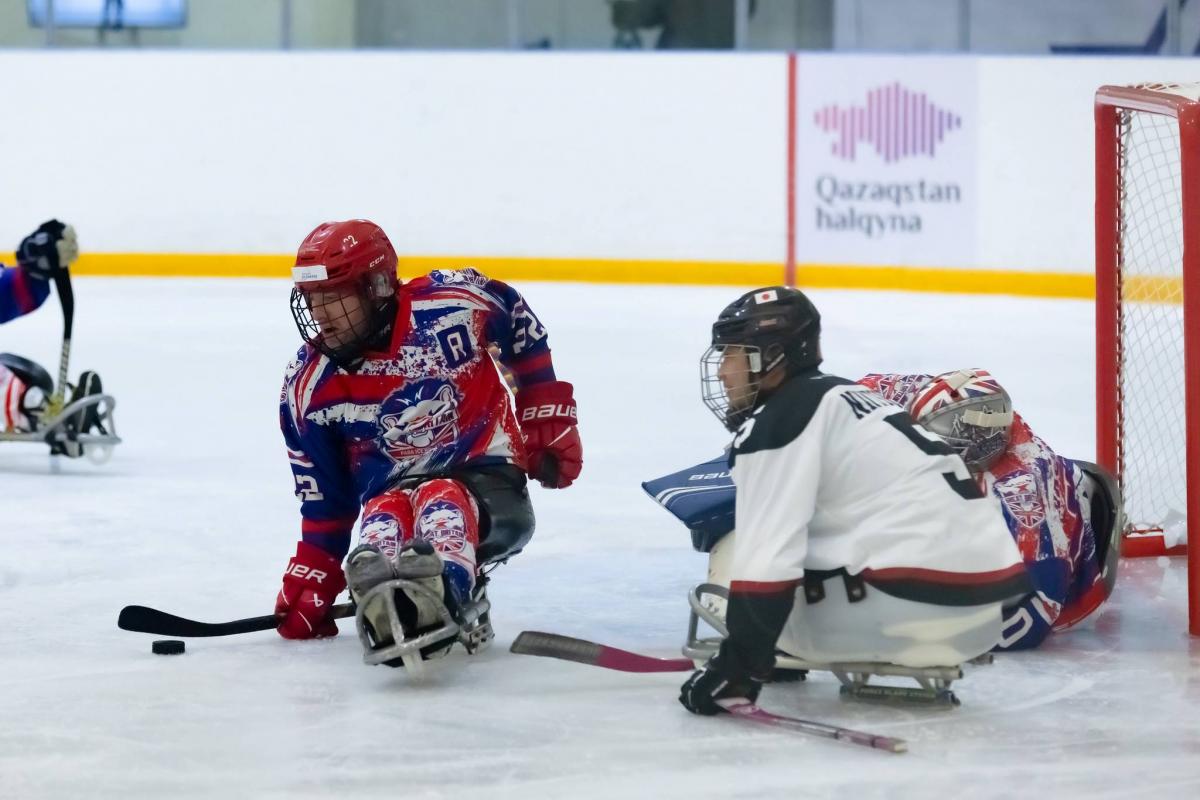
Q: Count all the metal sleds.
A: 3